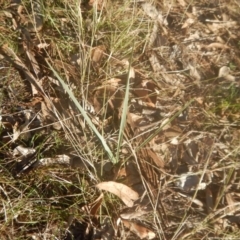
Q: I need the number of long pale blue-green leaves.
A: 2